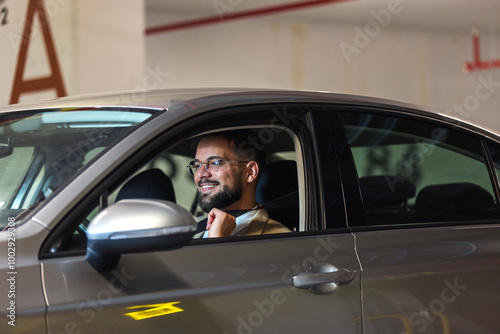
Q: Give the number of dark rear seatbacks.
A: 2